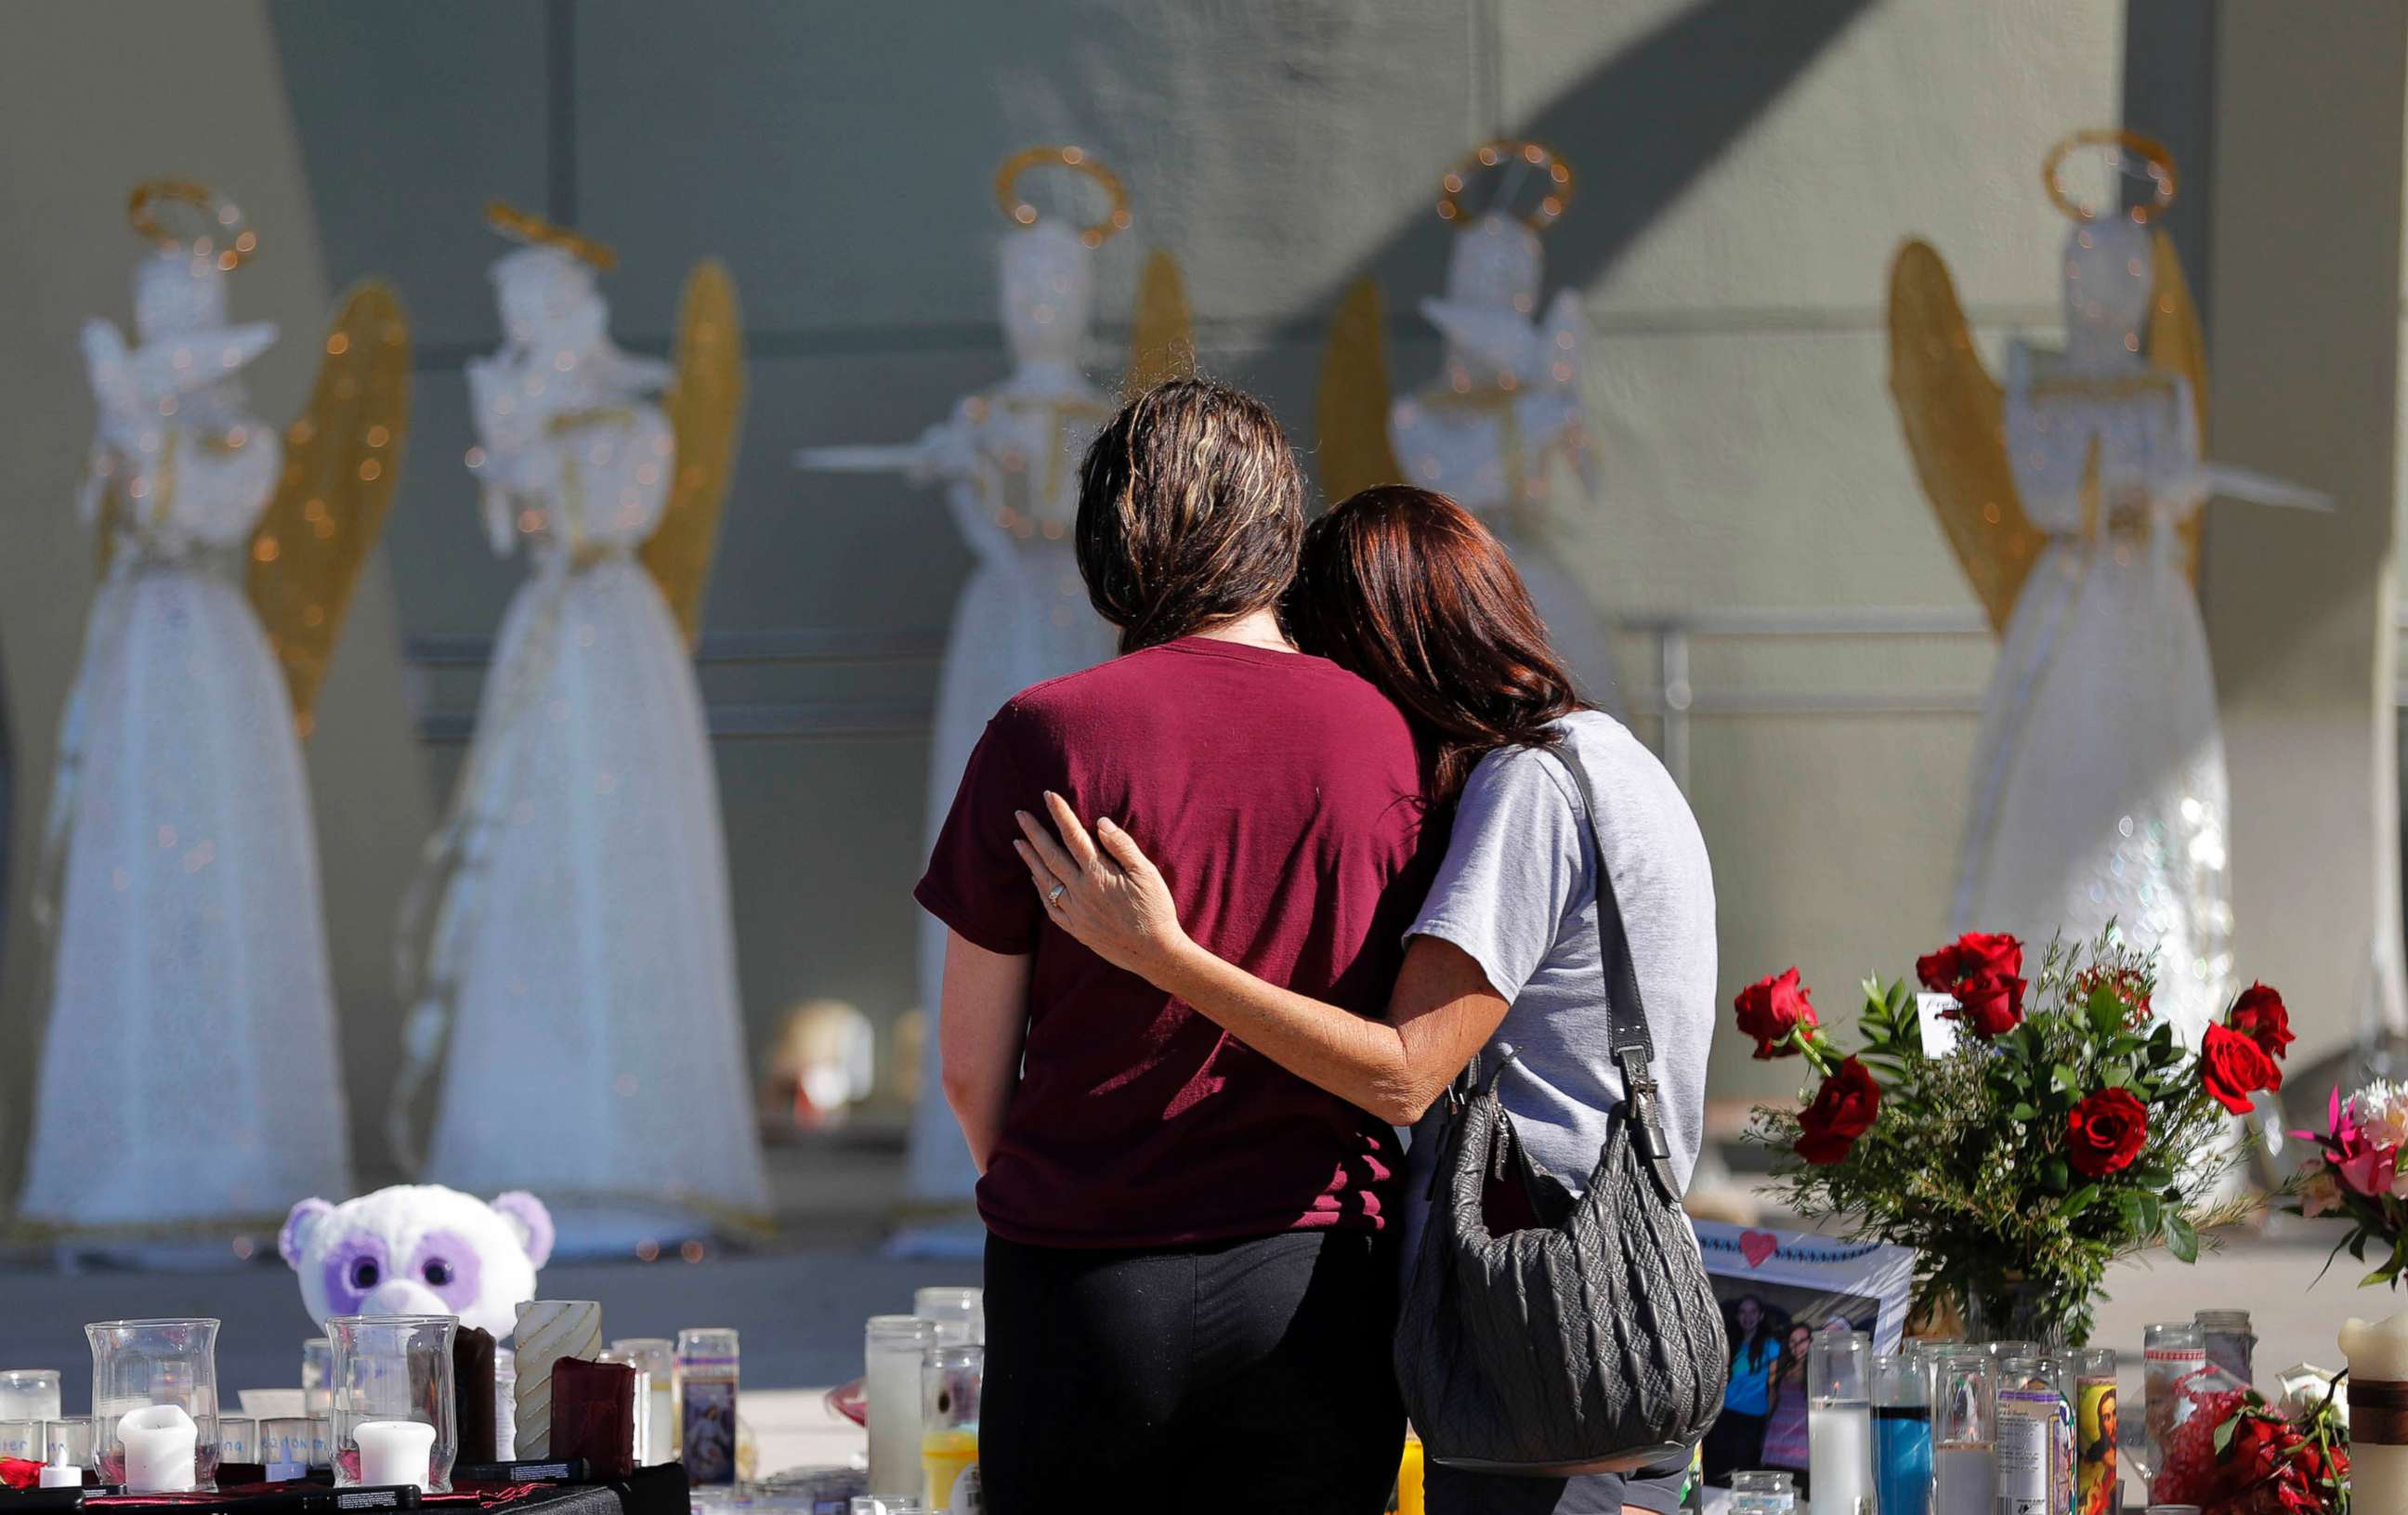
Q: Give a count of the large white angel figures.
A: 5